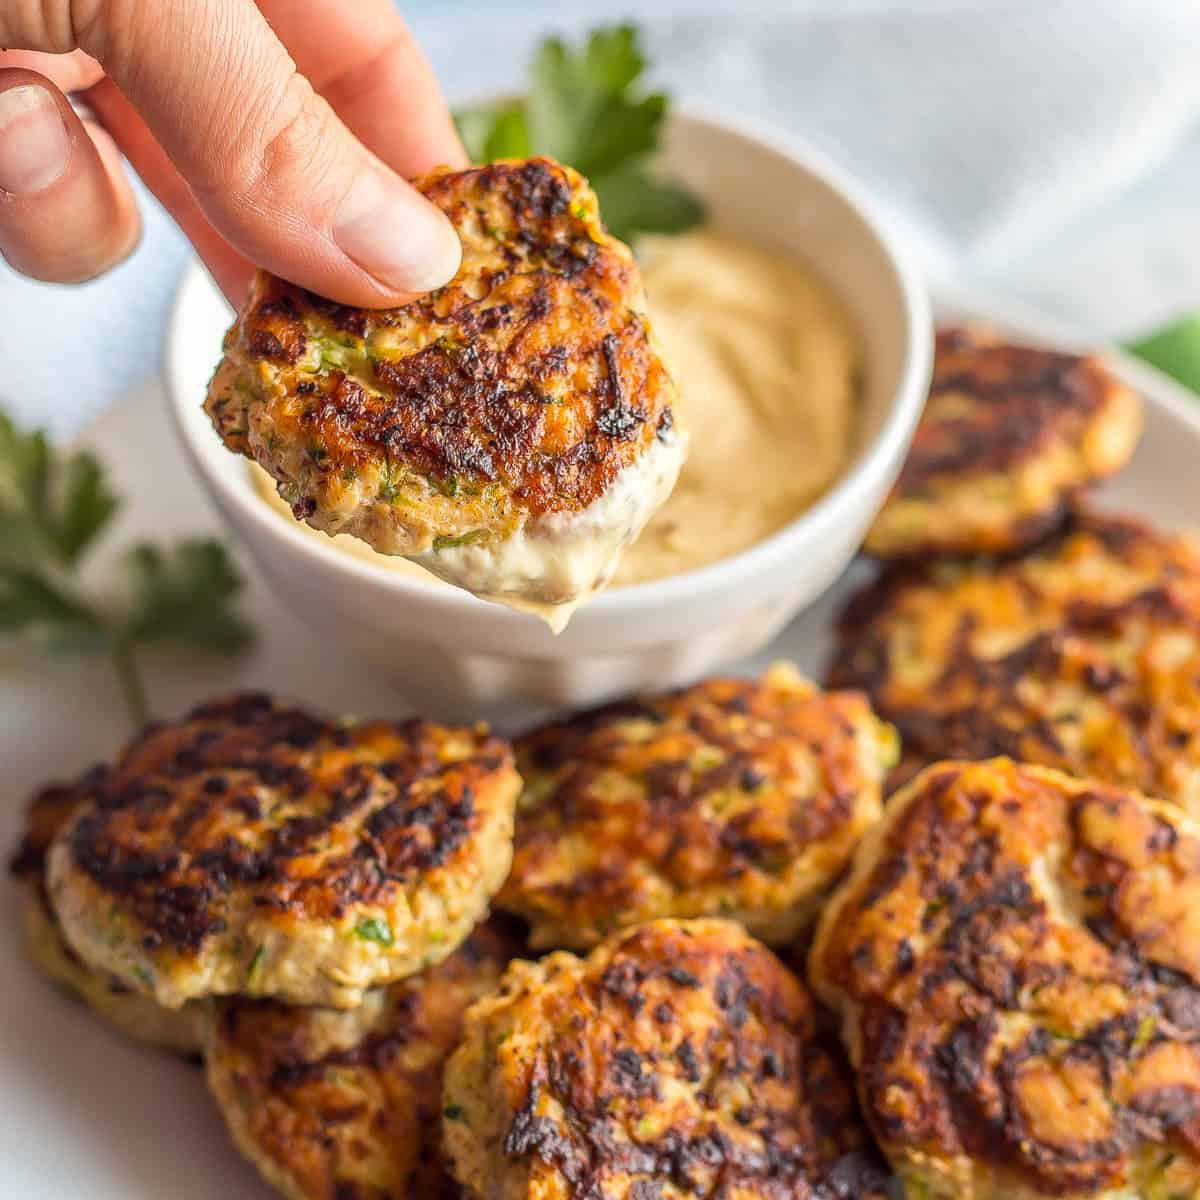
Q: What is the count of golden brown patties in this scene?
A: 9